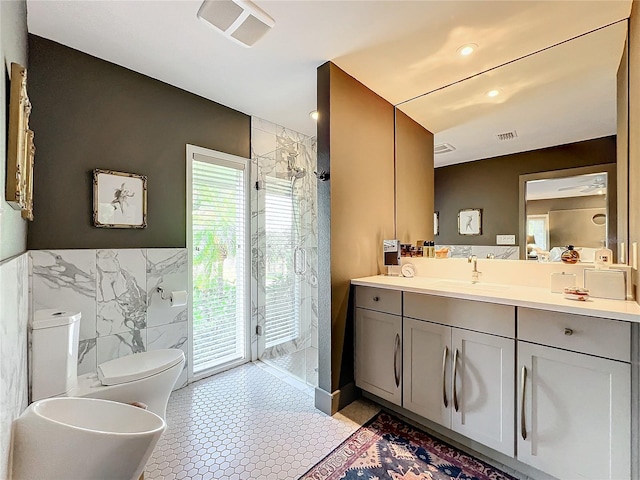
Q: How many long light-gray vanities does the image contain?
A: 1